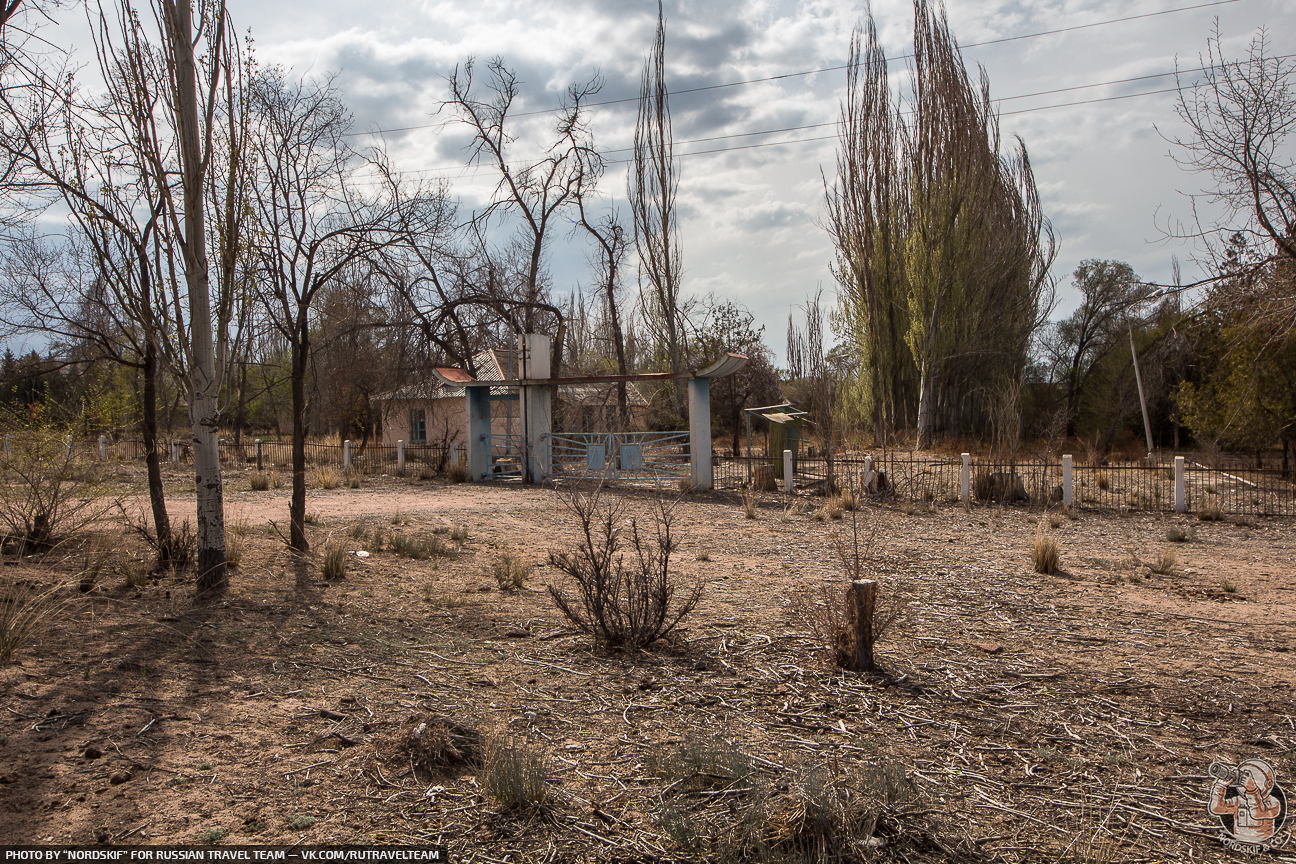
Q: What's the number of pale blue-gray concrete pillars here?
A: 3